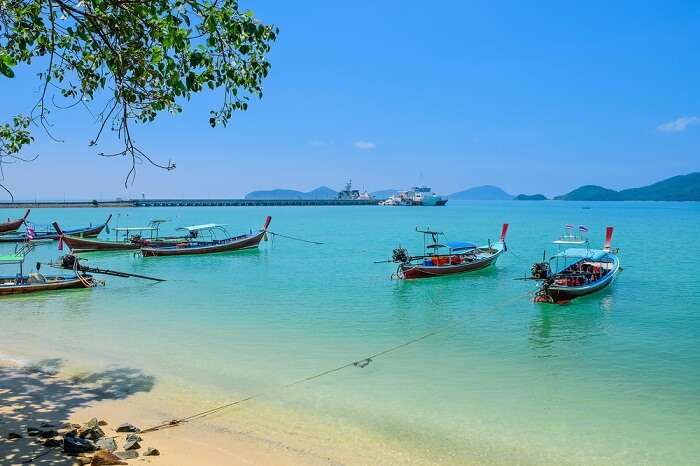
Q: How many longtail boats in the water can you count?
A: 7